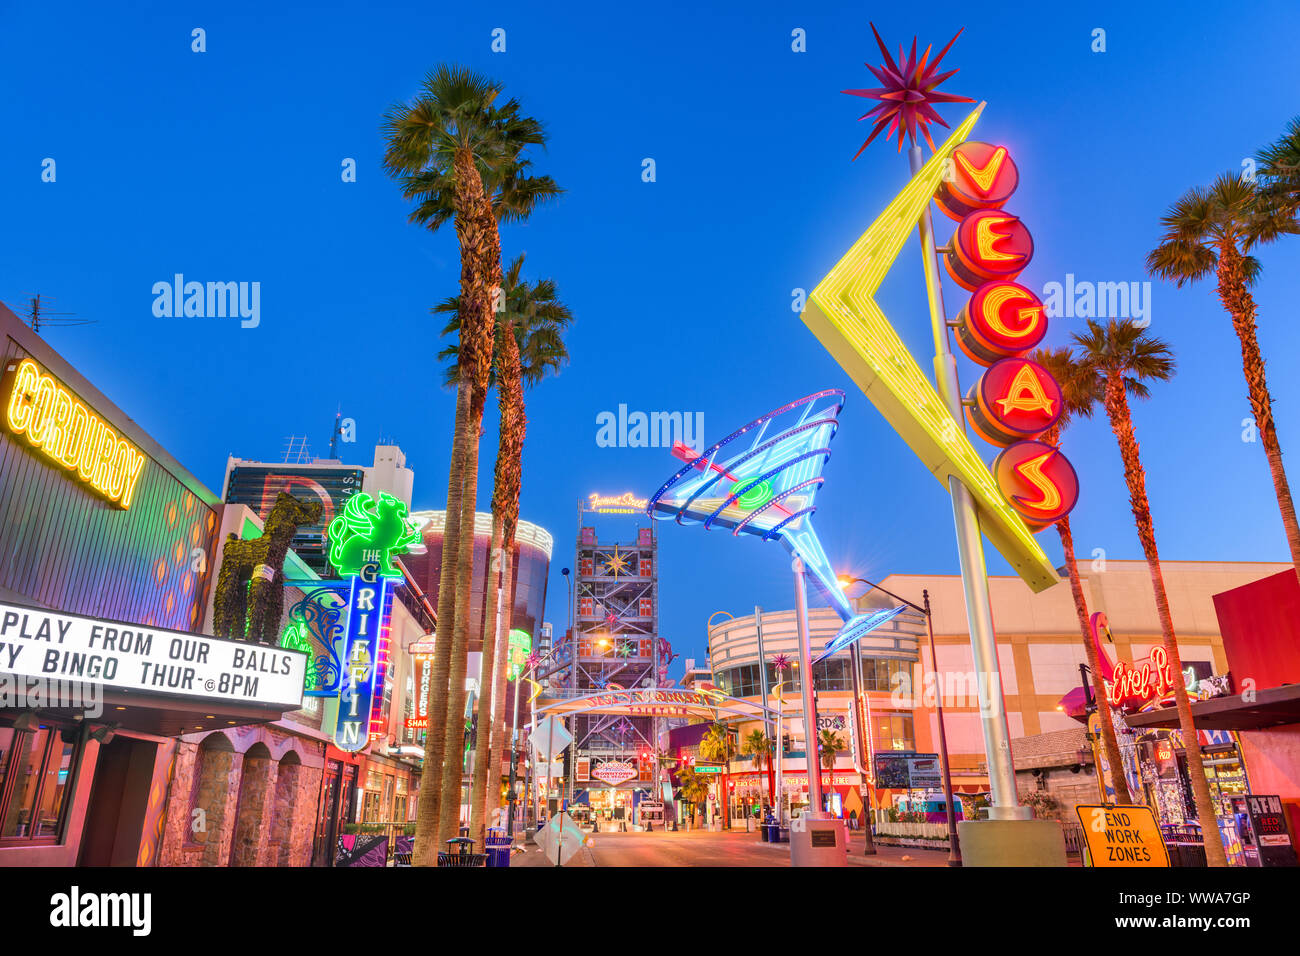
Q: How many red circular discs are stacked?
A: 5